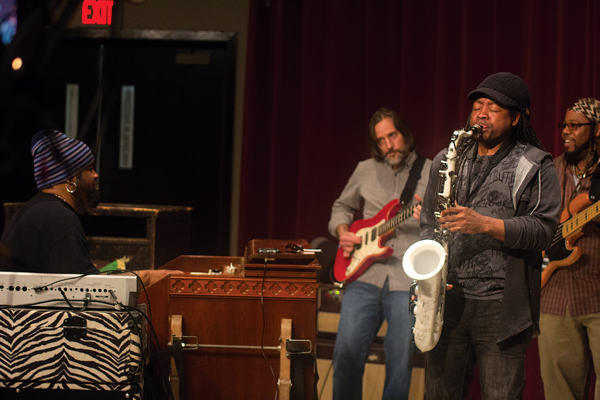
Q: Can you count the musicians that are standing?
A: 3